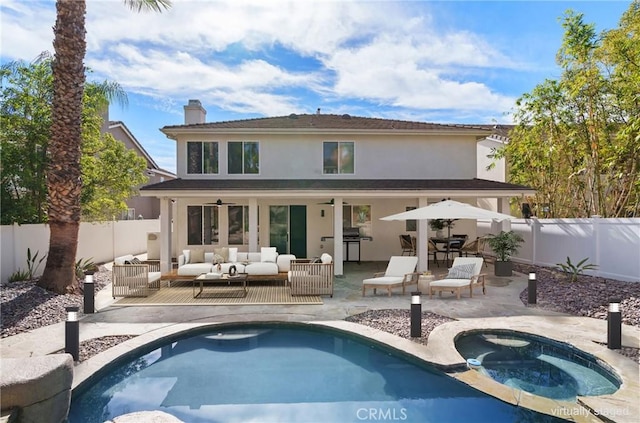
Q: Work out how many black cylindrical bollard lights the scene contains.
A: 5